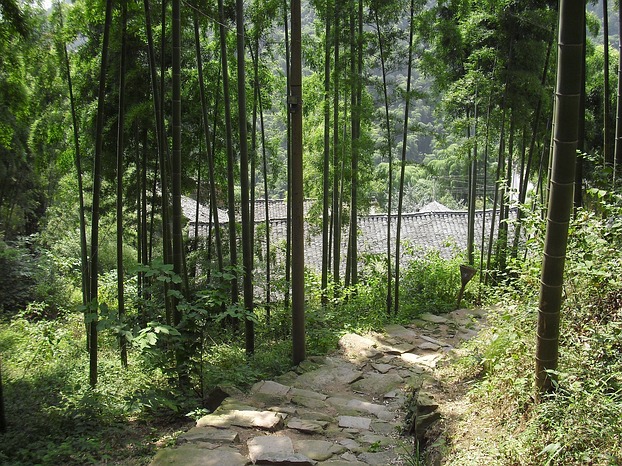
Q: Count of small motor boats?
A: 0